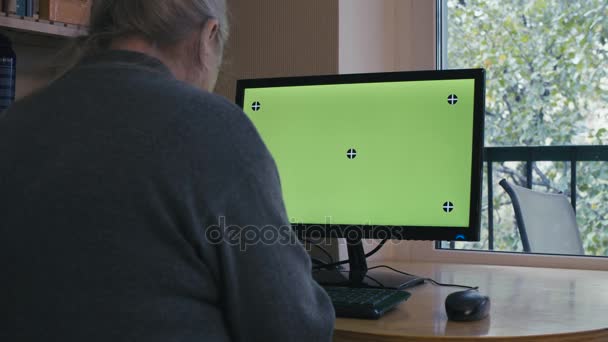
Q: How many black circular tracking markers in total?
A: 4